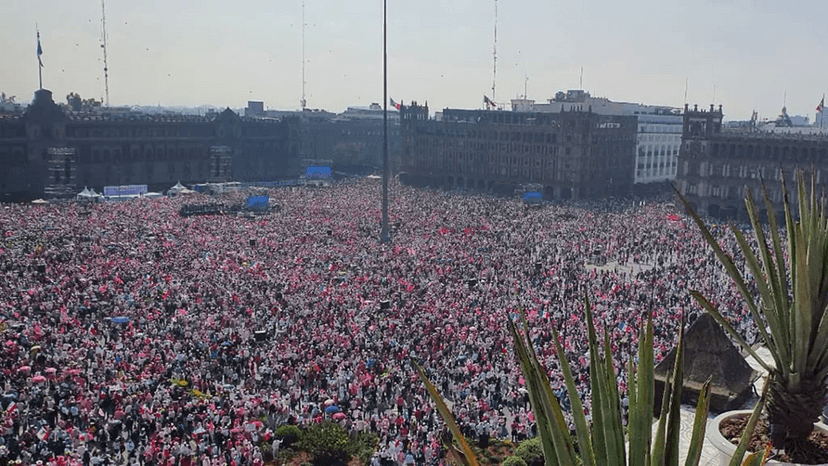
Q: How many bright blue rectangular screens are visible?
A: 3